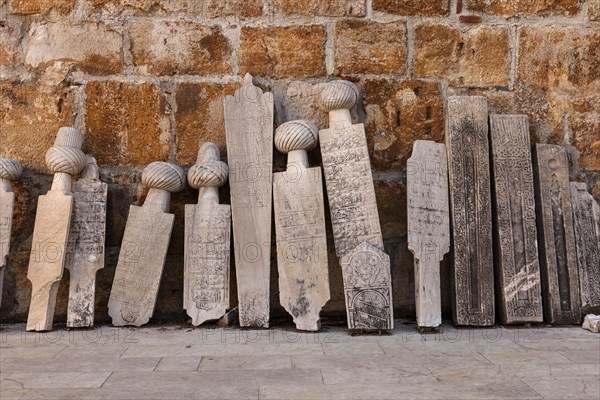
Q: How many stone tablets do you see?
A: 14